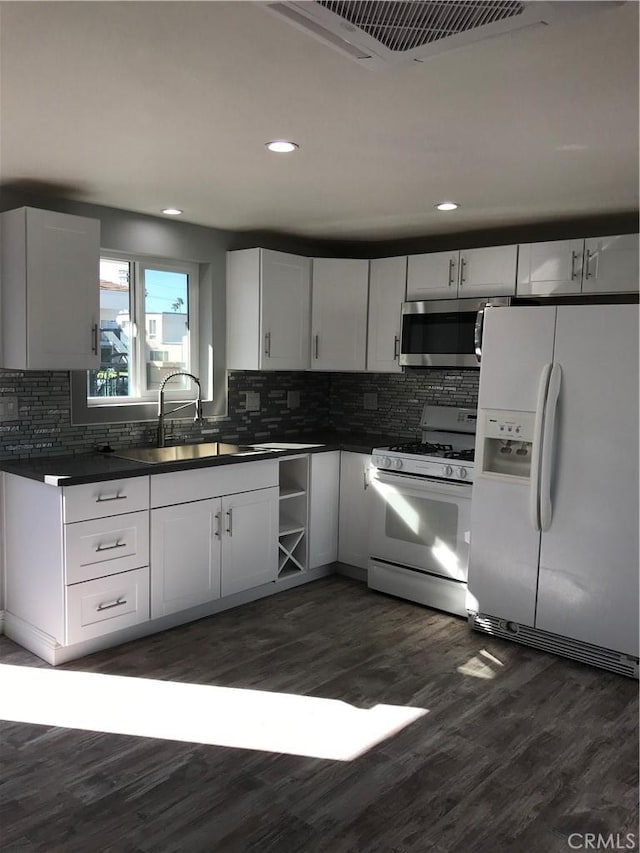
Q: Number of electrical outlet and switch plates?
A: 4